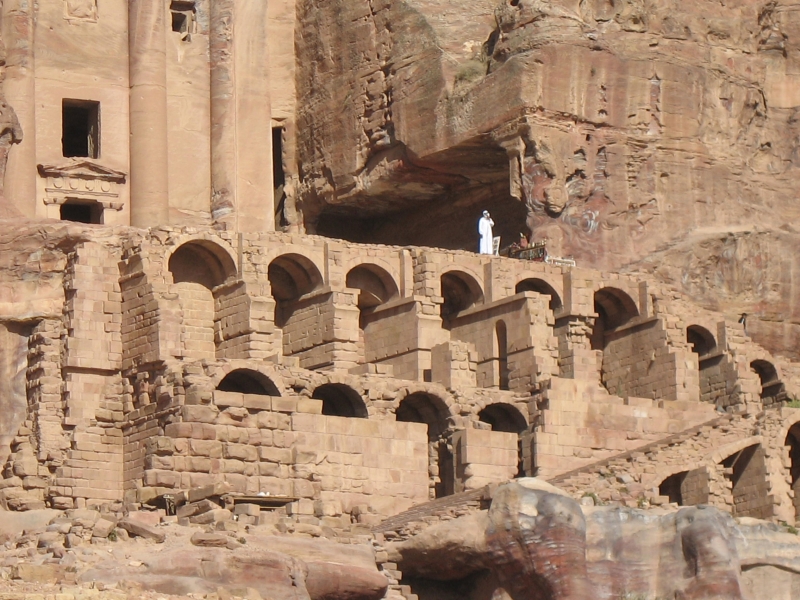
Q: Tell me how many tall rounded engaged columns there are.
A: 3